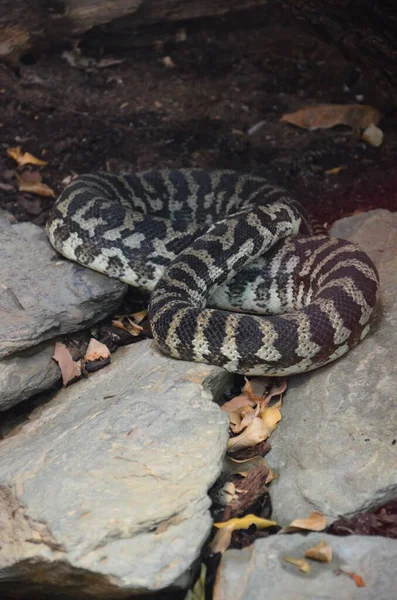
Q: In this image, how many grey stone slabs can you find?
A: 5